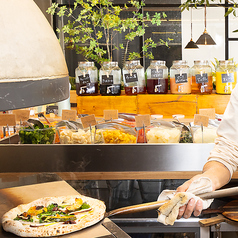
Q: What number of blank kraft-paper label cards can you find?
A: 8